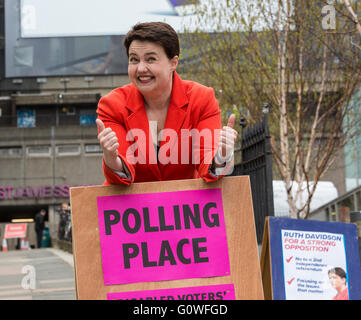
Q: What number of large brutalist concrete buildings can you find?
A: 1